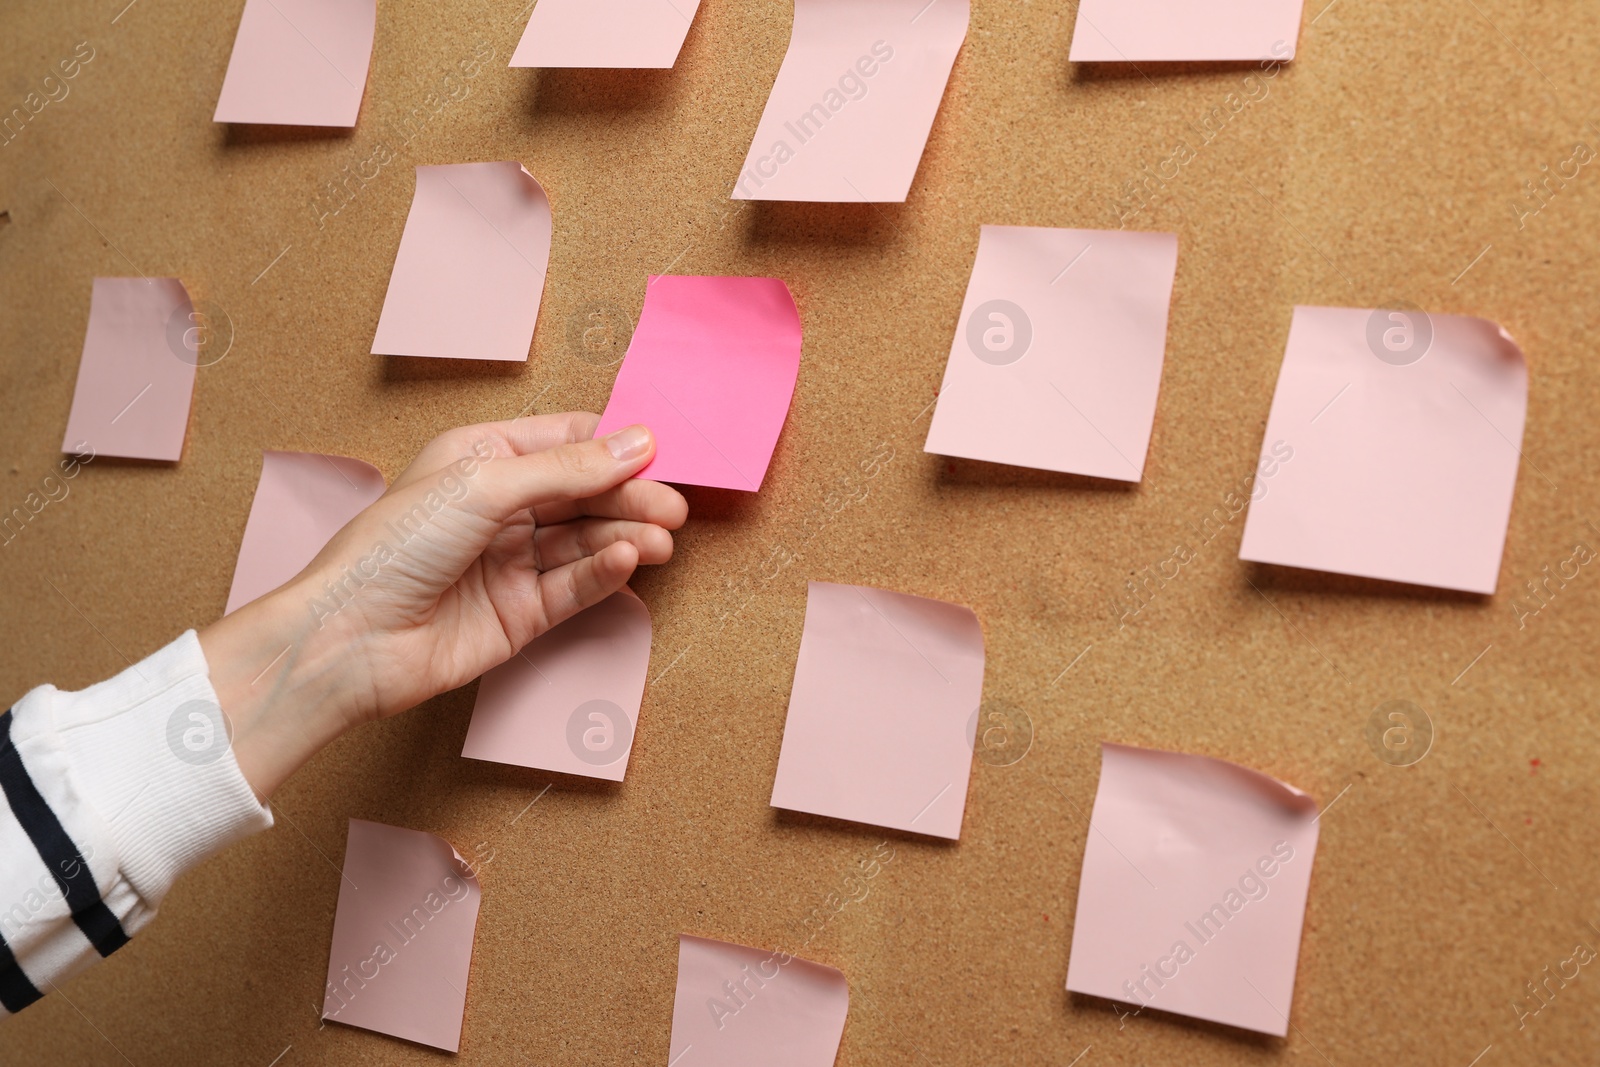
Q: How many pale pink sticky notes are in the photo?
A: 14